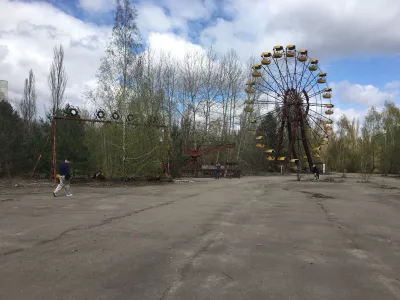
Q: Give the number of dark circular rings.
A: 4